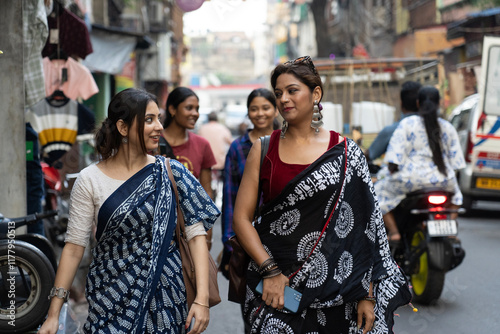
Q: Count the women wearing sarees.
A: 2